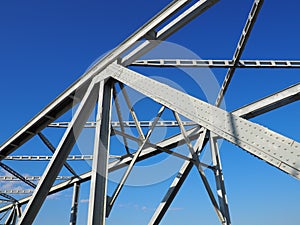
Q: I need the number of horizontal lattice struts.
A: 5